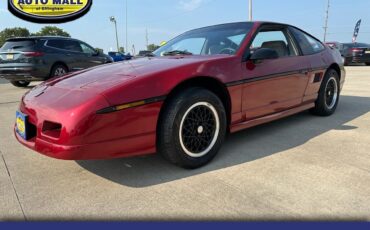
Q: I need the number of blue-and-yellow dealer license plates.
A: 1